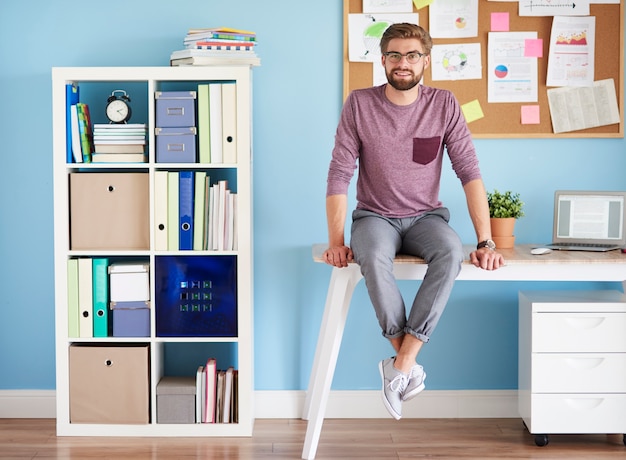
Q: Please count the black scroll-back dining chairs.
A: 0